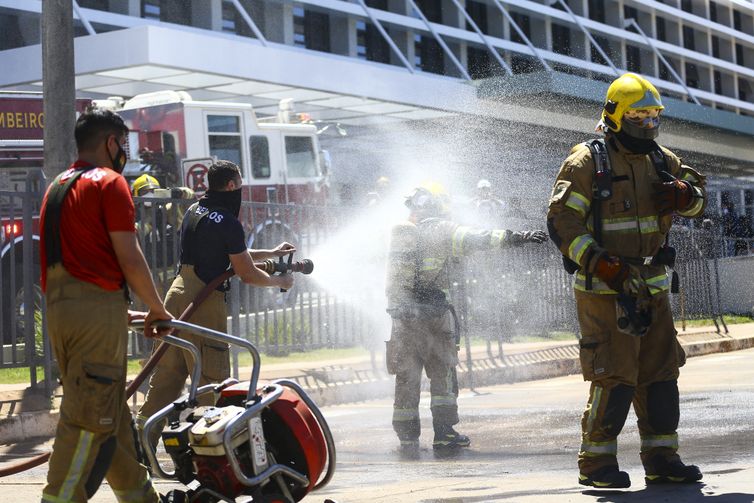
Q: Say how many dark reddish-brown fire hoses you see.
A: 1